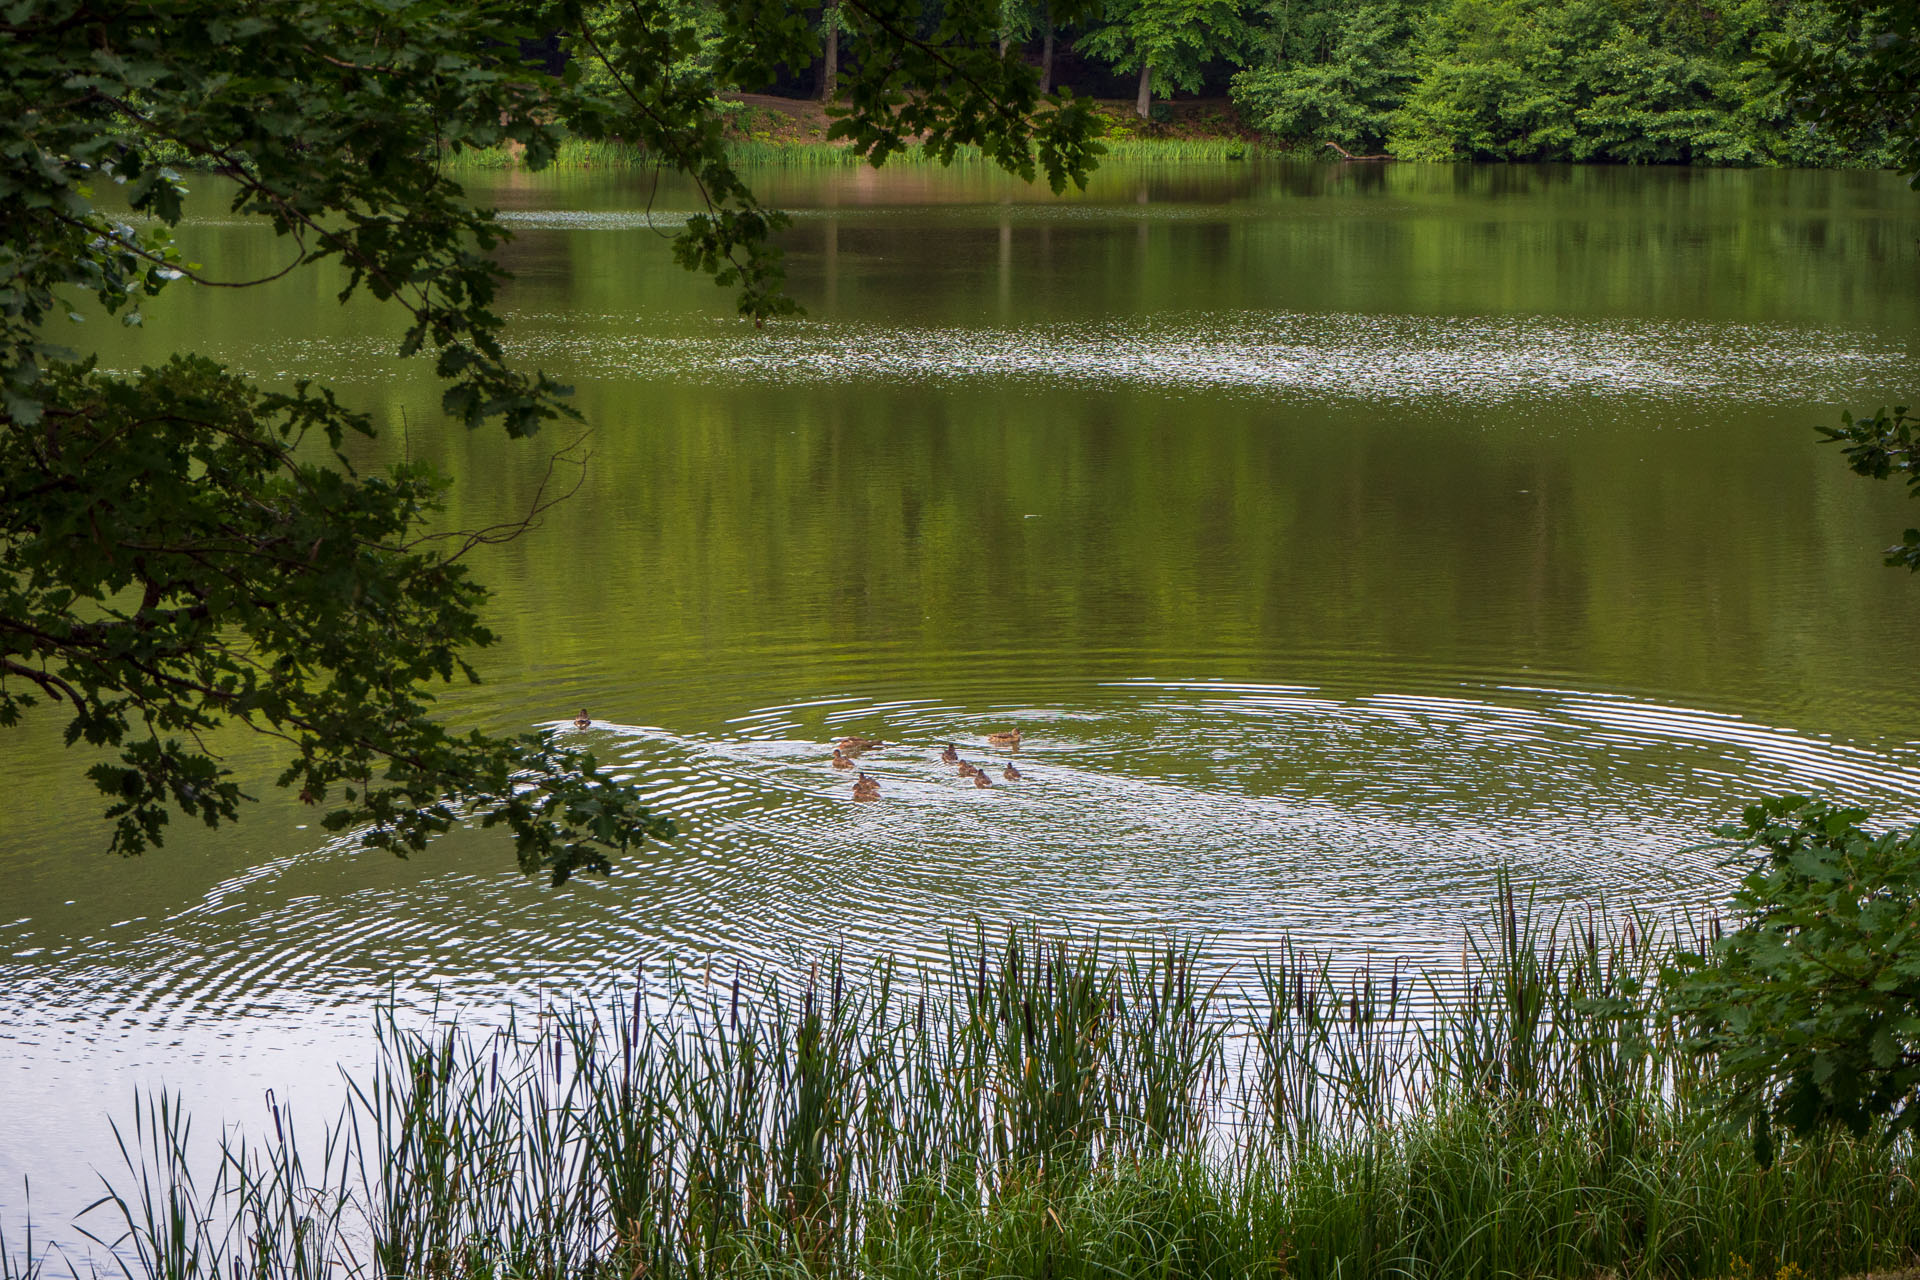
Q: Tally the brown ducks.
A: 10